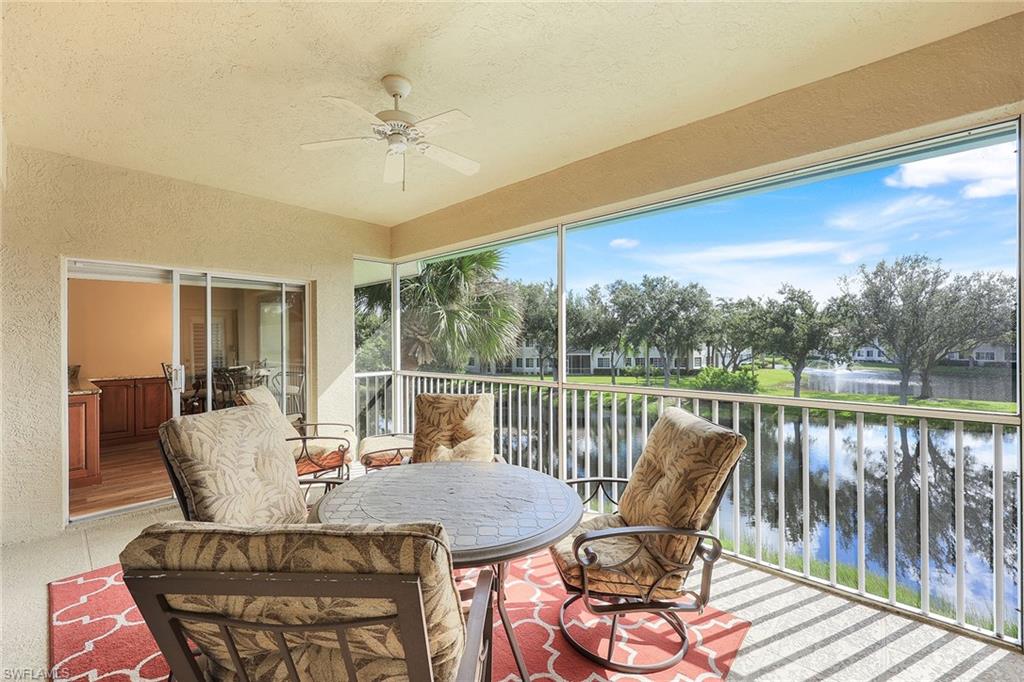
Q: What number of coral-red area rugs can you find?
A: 1